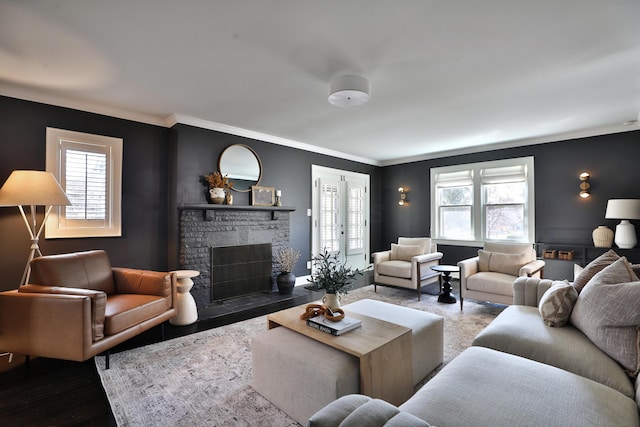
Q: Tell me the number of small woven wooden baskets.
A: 2